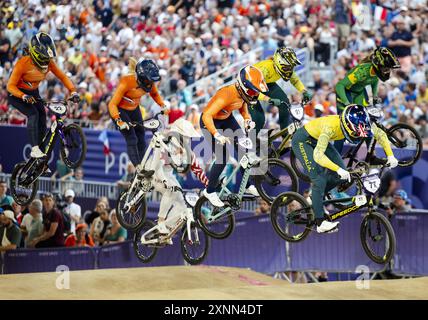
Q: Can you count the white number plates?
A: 7